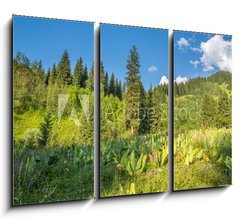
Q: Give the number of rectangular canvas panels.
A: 3